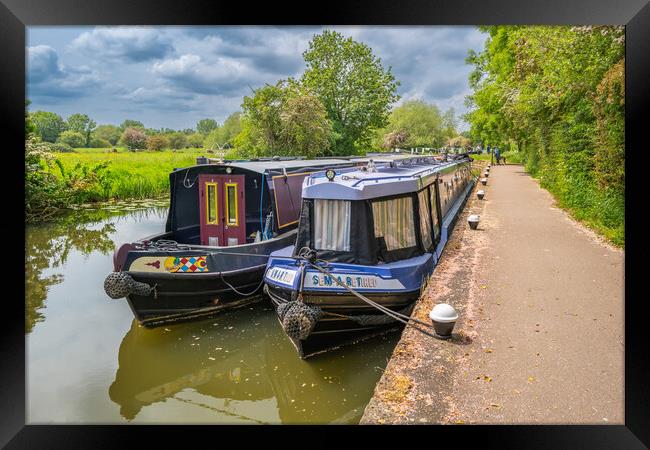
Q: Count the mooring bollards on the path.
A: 7